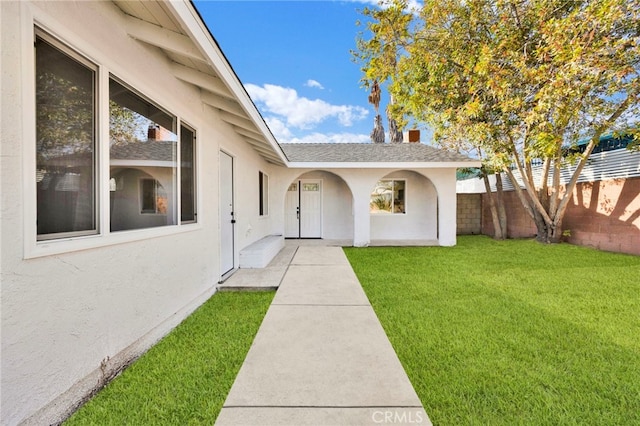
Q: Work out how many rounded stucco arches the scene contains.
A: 2